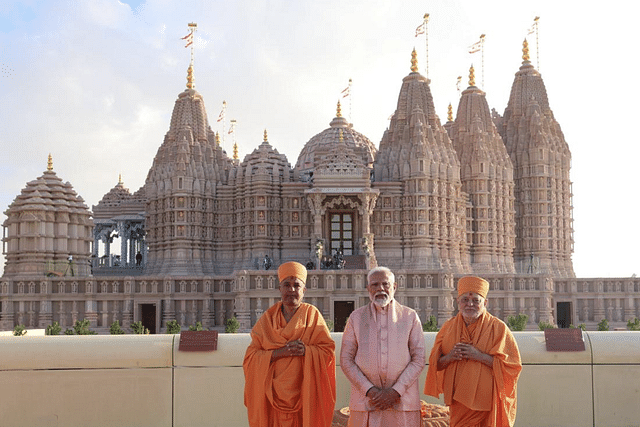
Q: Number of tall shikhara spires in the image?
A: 4